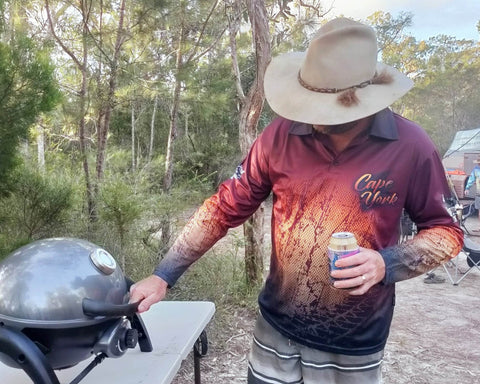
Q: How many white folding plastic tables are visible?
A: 1